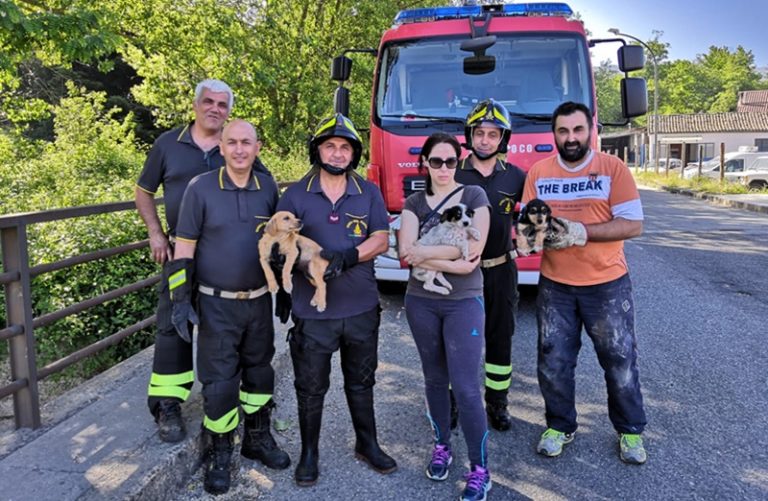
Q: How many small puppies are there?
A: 3